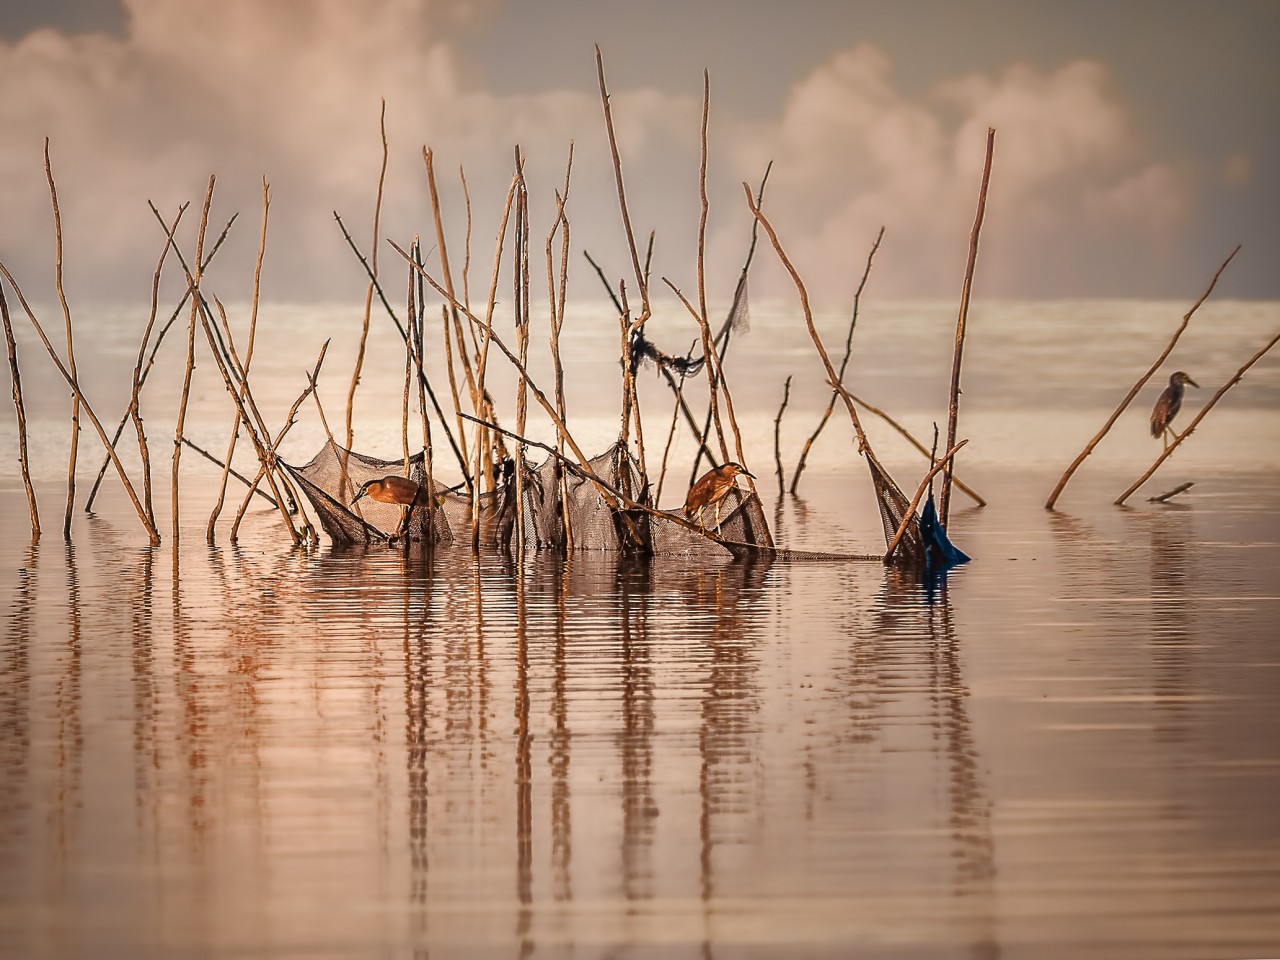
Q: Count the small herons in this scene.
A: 3